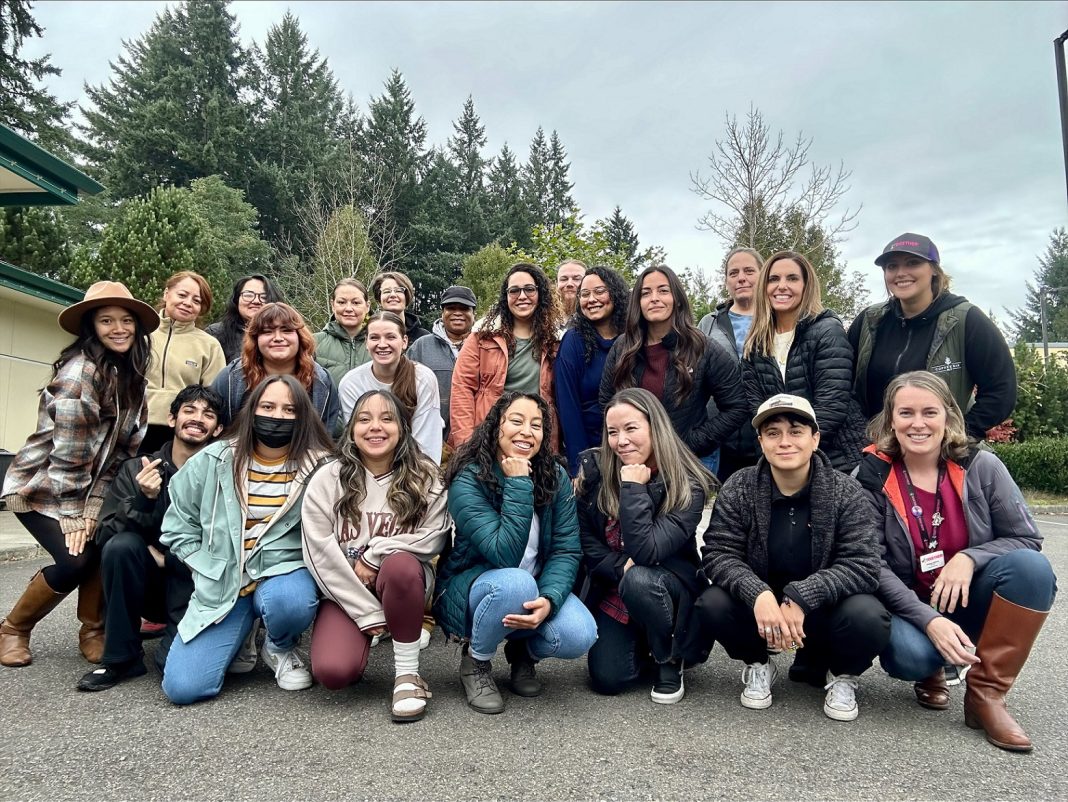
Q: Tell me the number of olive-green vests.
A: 1